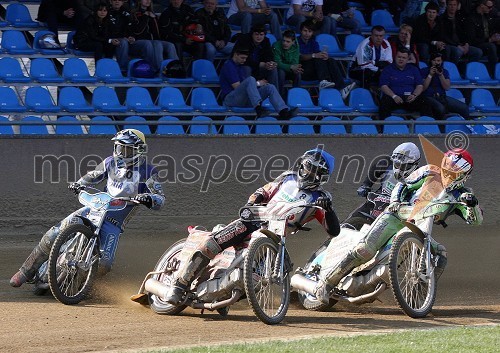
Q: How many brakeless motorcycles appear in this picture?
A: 4